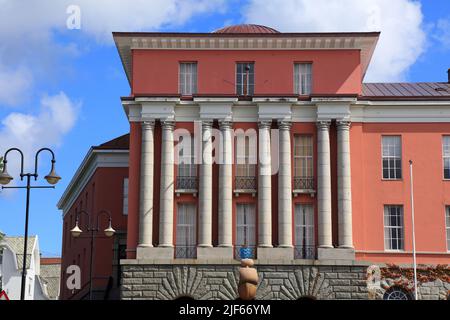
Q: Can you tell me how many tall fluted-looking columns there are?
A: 8